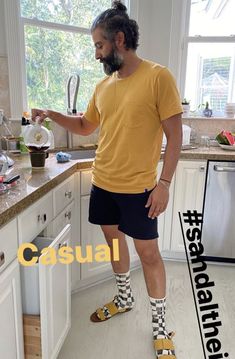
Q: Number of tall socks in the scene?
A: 2